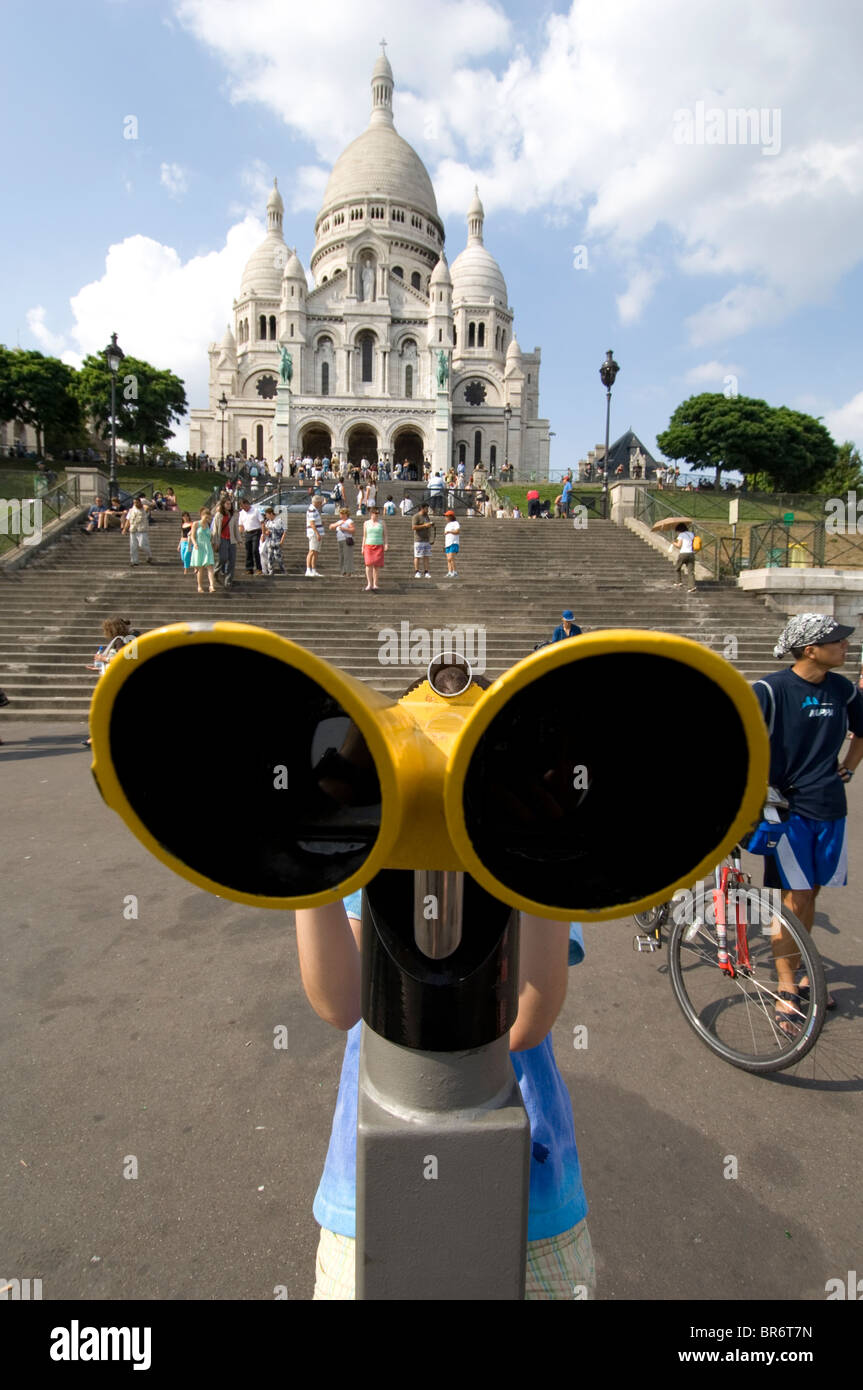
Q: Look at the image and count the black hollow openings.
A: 2